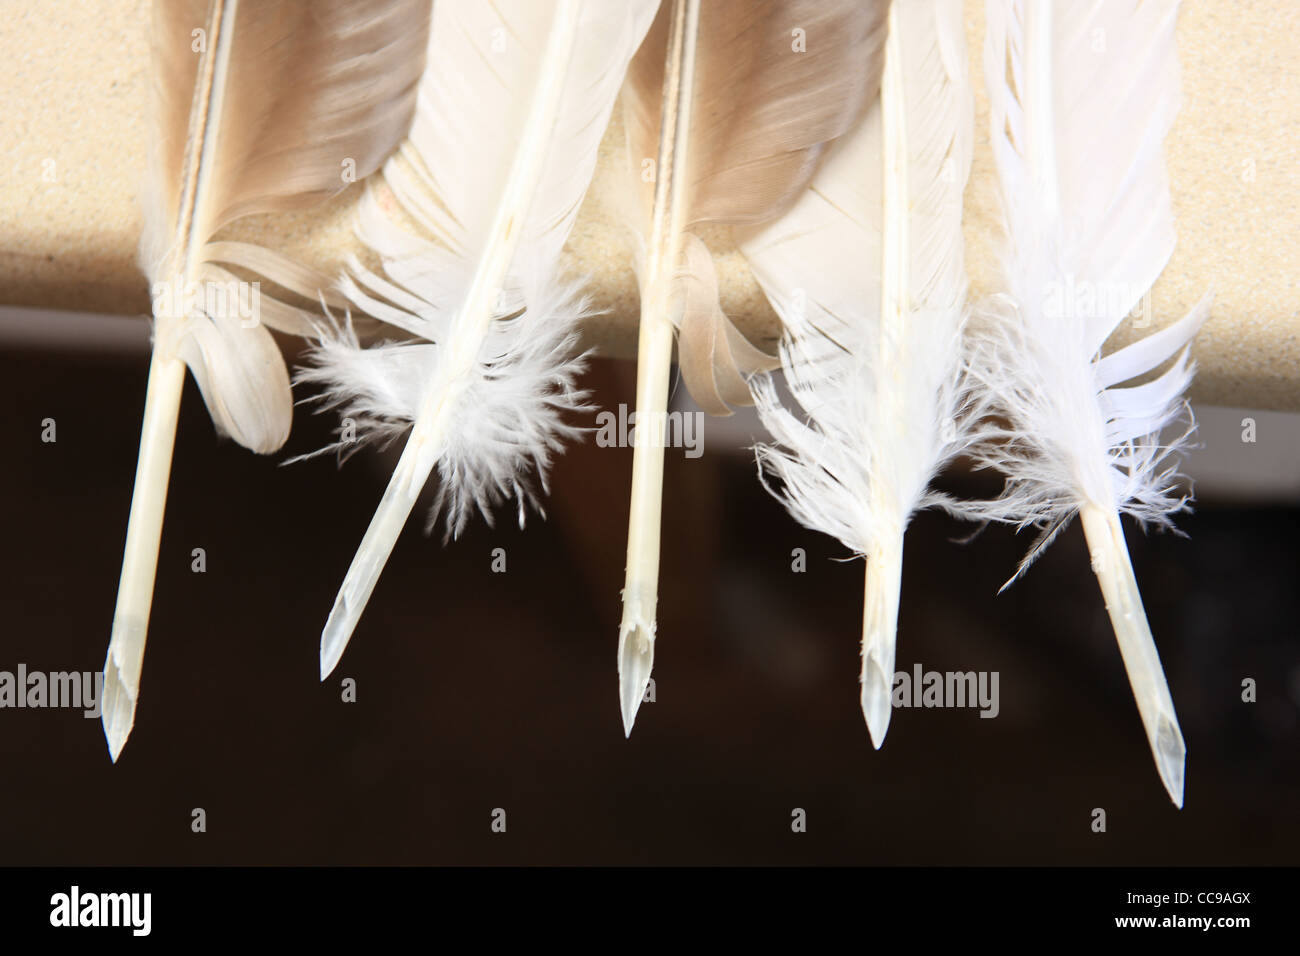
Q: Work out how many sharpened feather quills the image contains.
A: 5